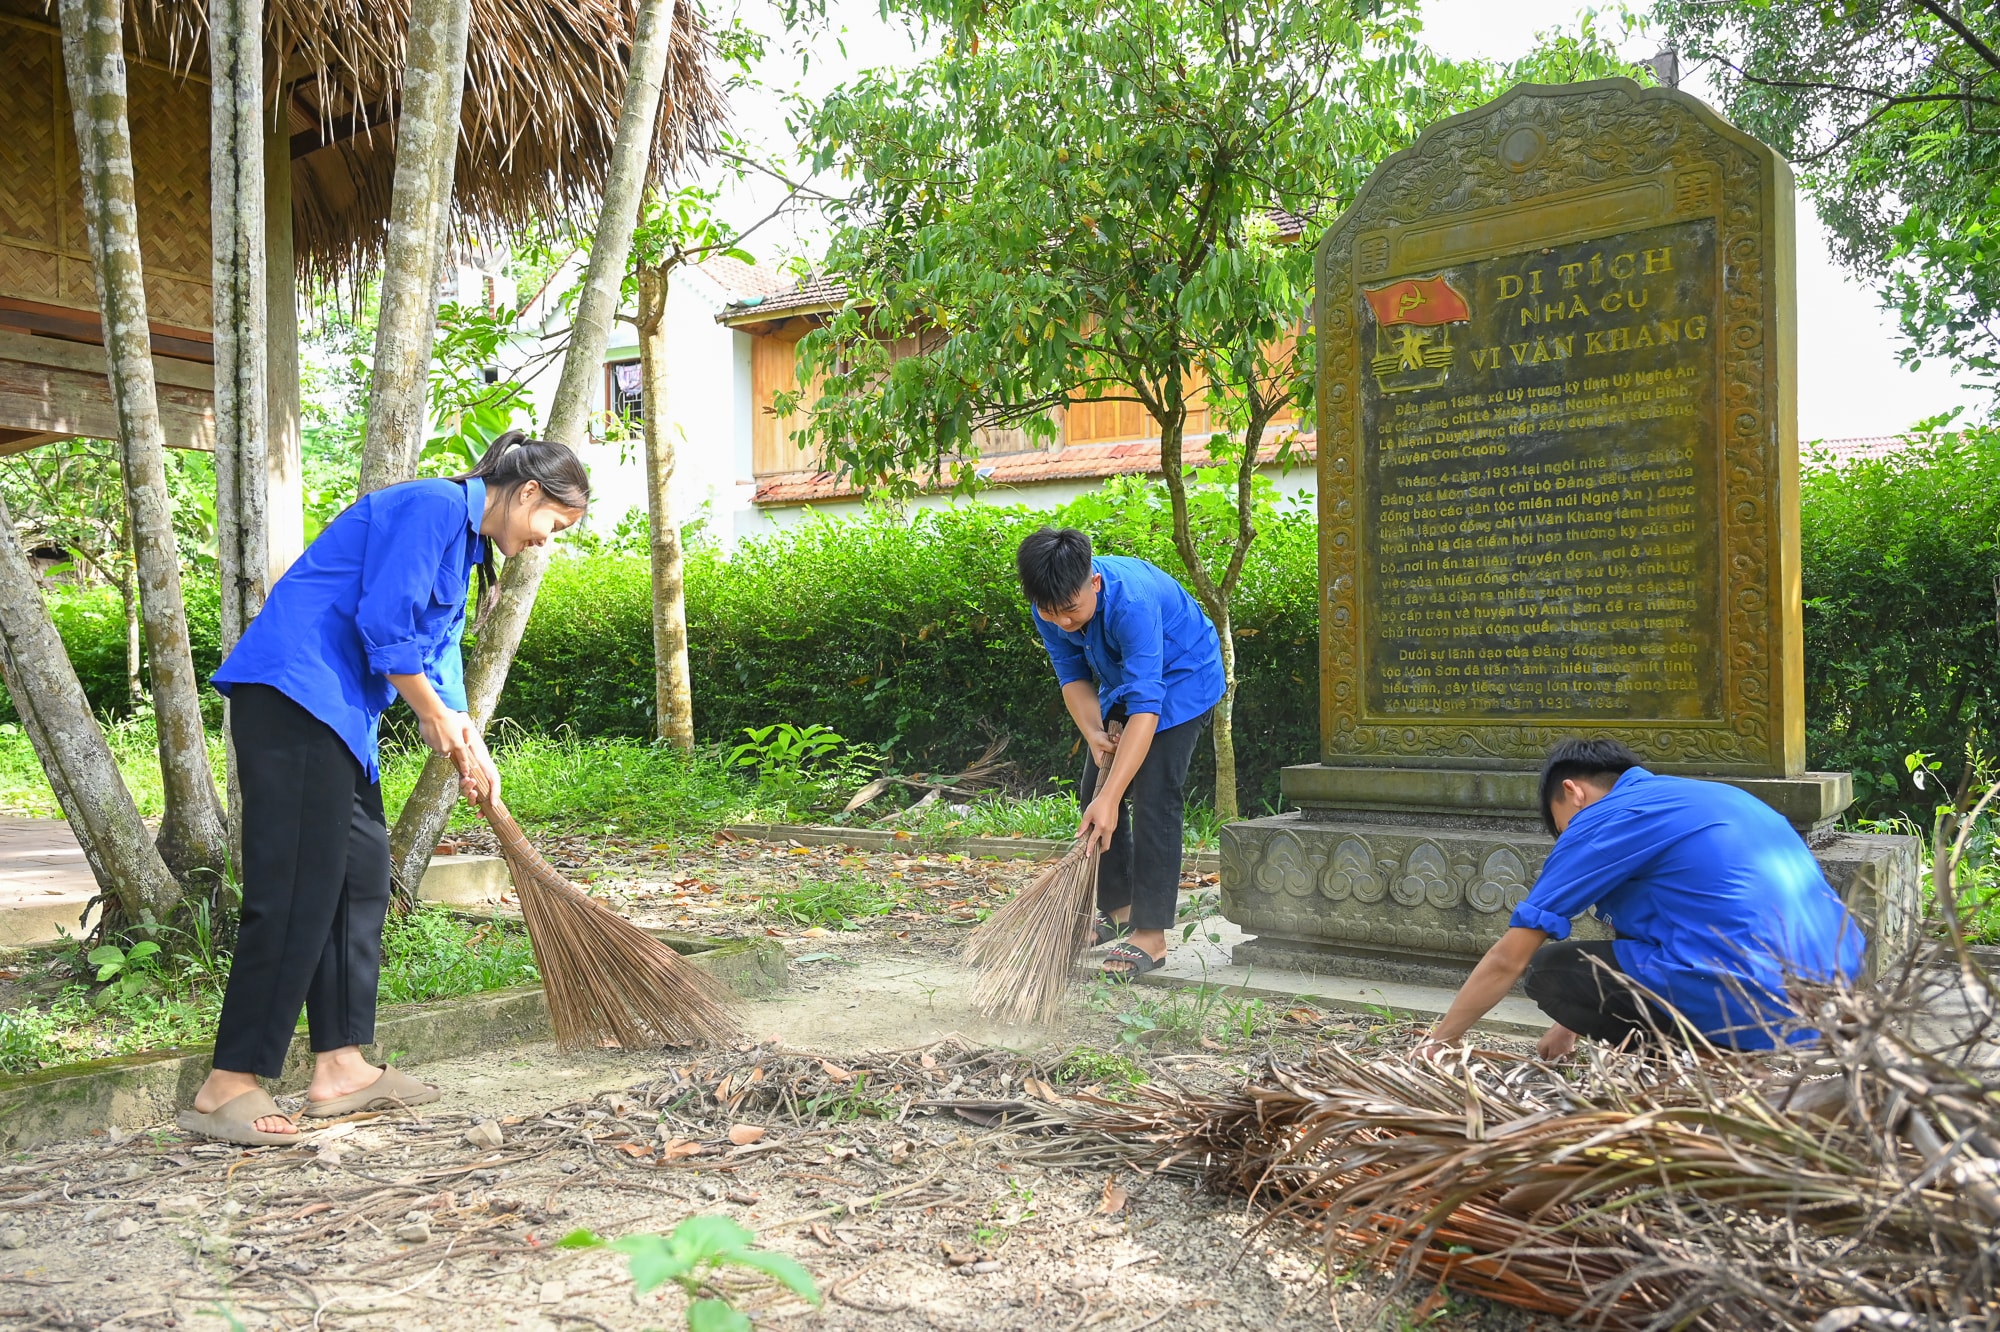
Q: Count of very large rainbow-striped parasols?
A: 0